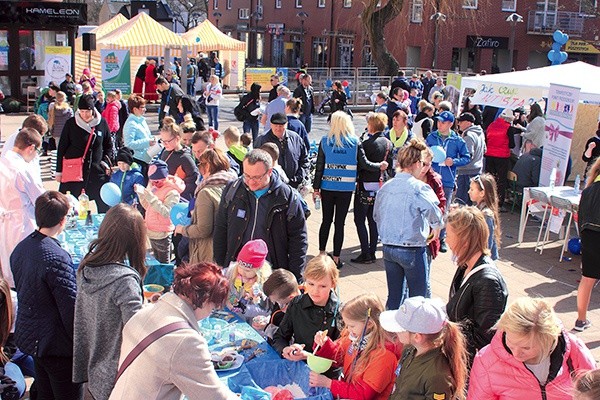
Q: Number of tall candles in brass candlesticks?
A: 0